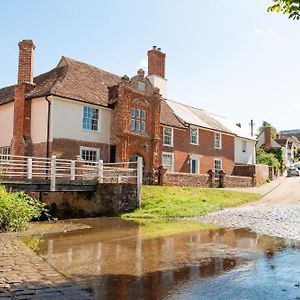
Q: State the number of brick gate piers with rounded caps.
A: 3